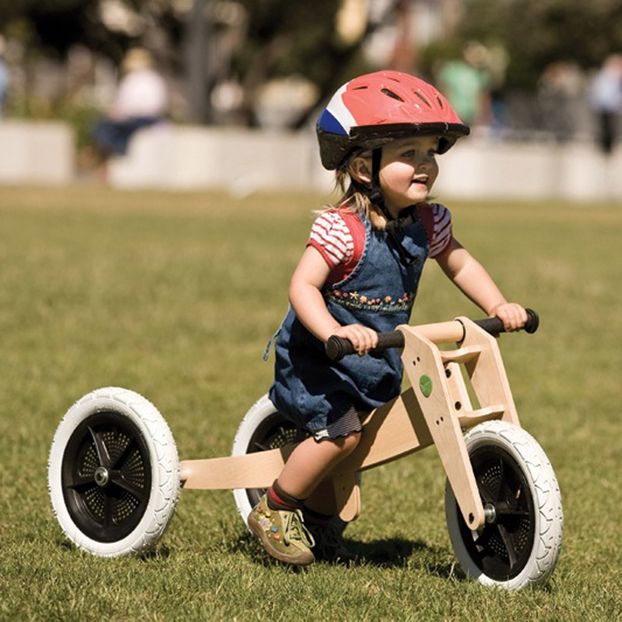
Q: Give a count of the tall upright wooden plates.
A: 2